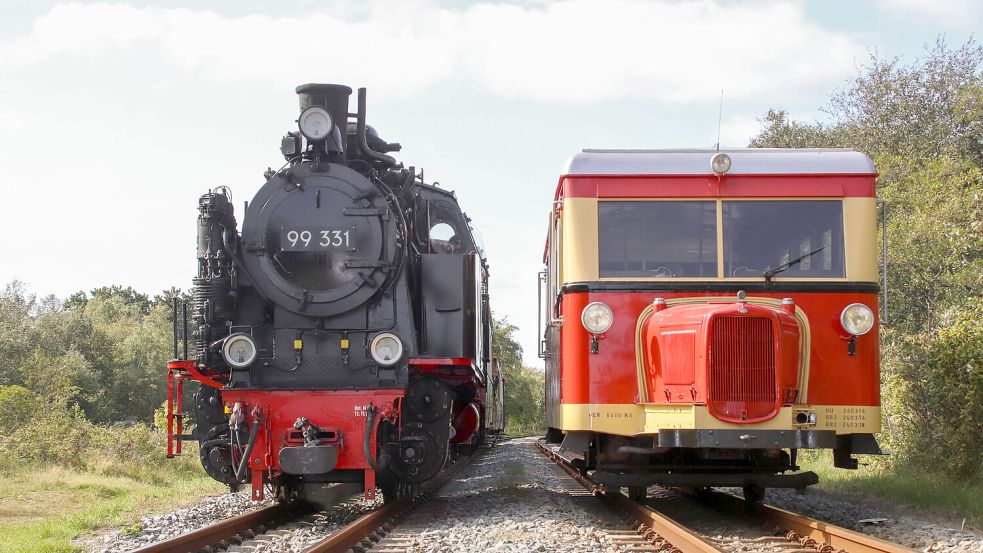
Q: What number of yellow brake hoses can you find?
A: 0